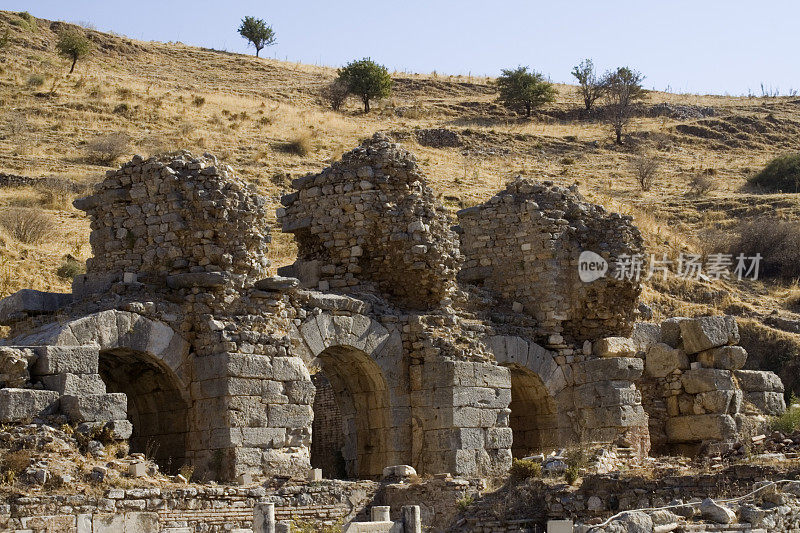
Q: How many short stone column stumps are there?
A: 3